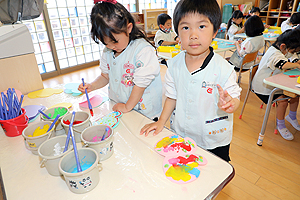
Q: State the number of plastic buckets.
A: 7